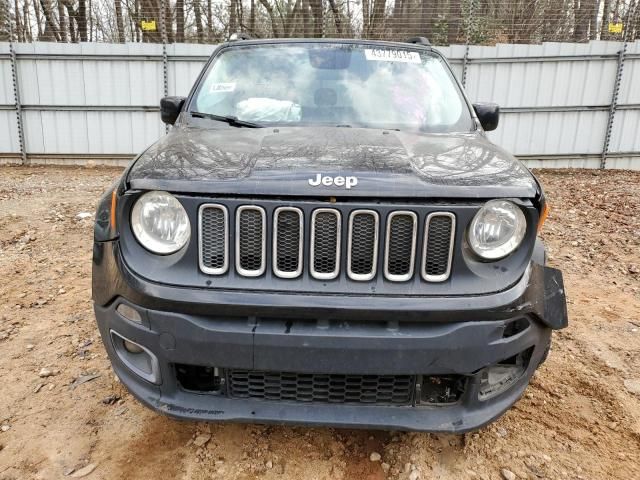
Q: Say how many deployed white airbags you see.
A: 1